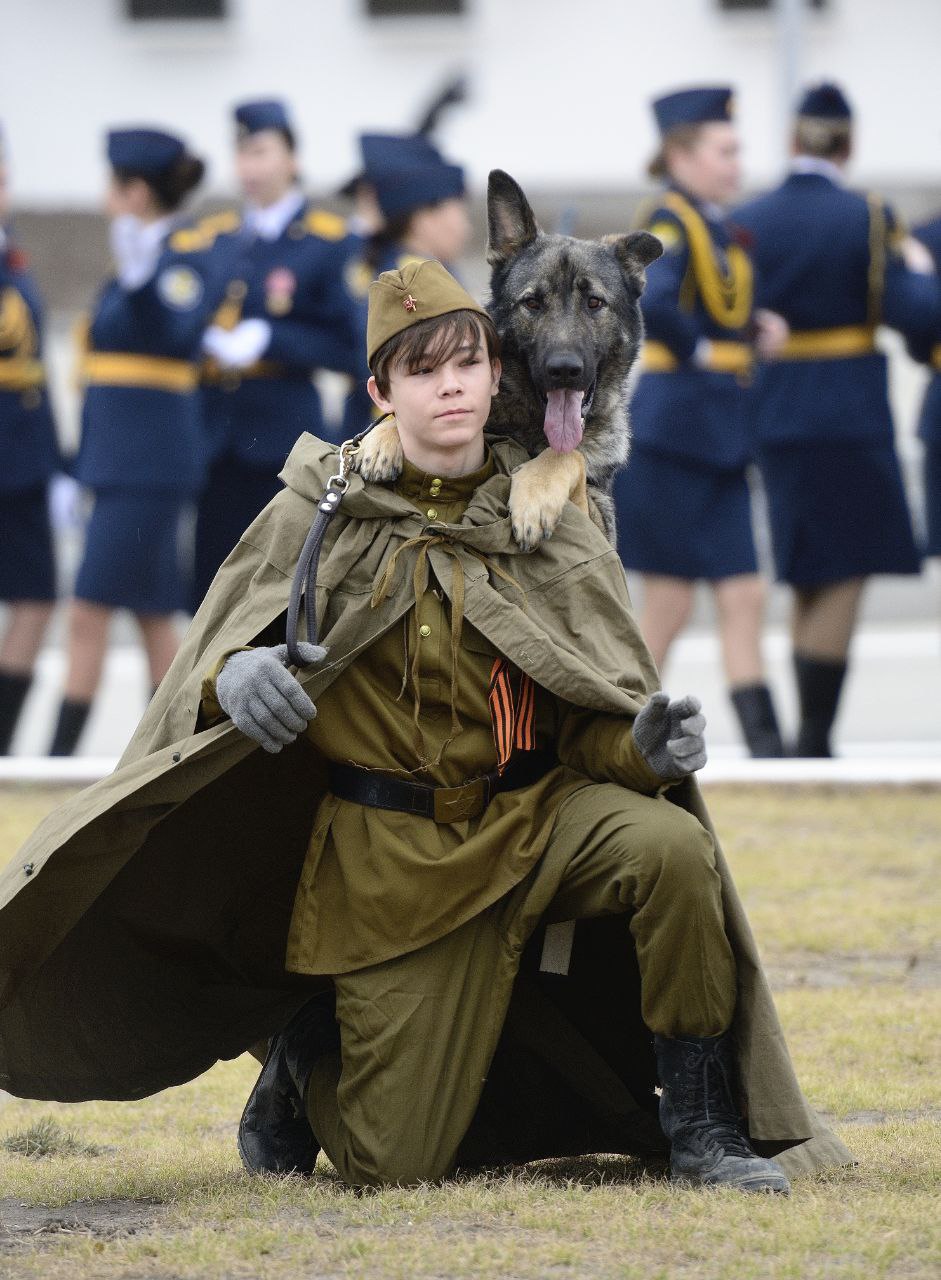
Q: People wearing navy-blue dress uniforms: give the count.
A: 8